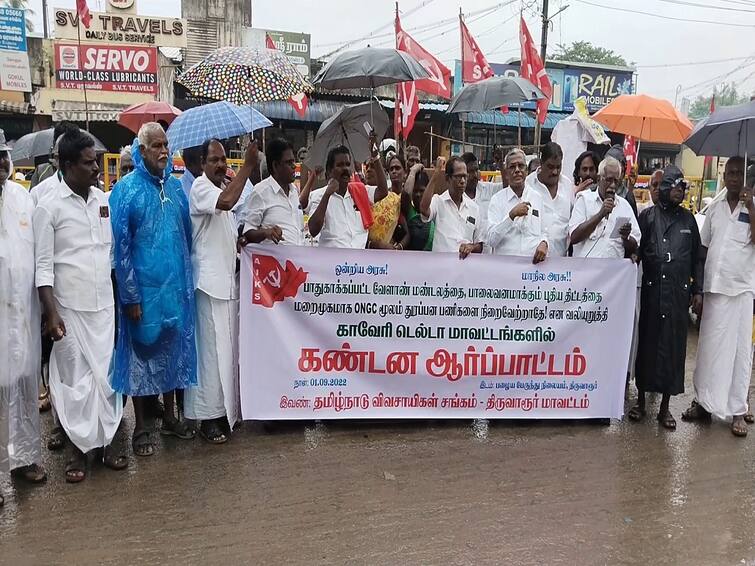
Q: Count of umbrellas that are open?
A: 9